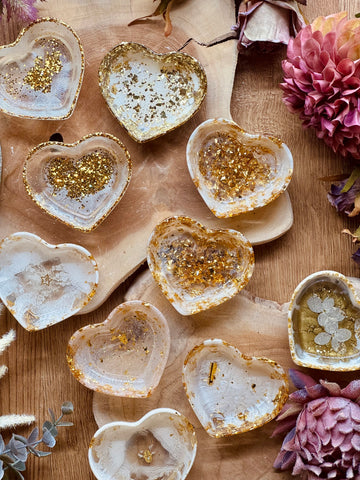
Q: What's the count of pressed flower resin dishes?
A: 1